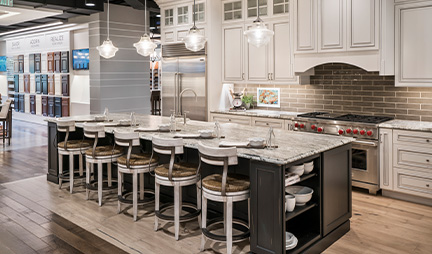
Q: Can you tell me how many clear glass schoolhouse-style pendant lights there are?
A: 4